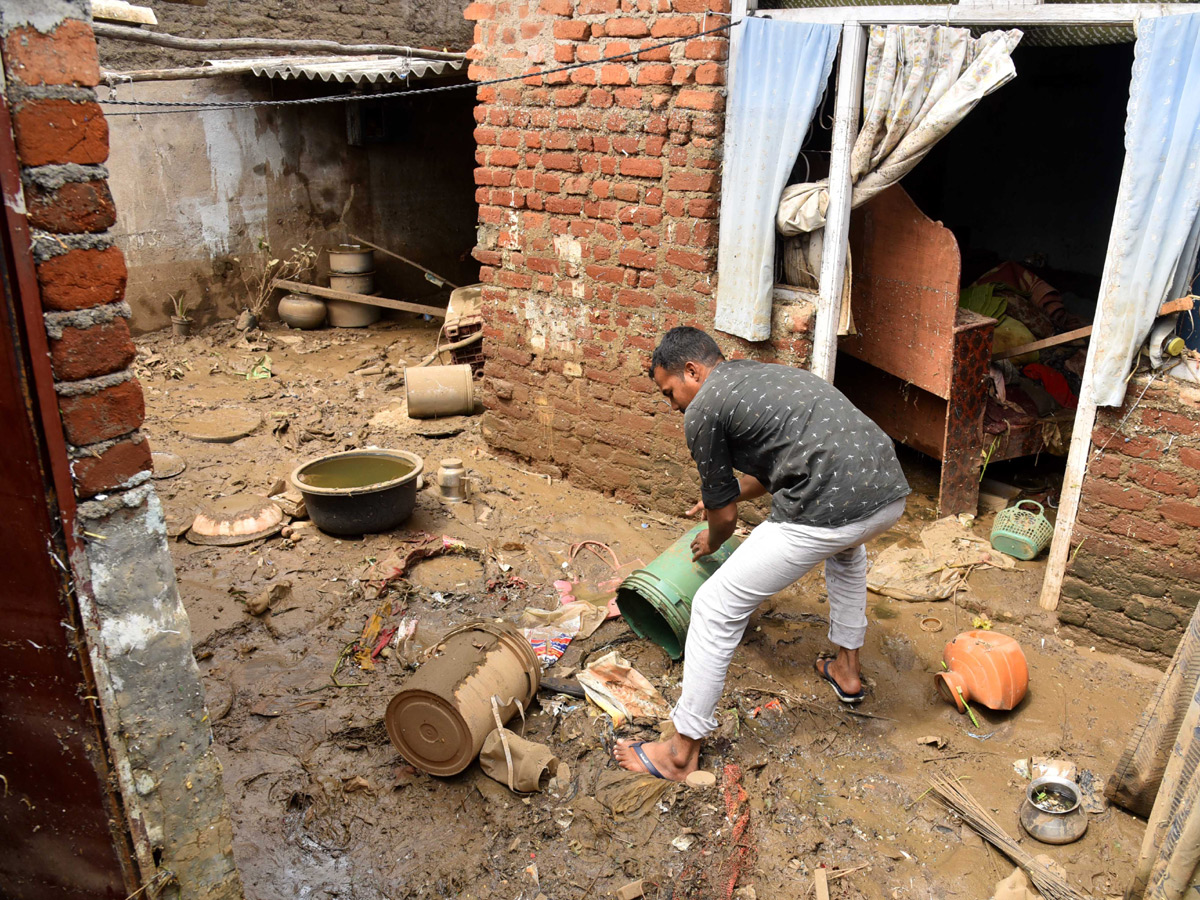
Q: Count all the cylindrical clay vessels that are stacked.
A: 3